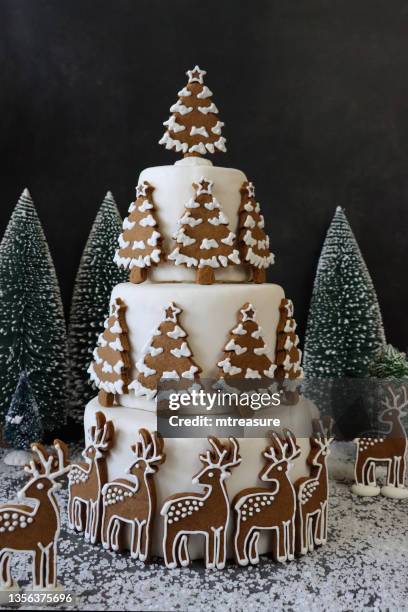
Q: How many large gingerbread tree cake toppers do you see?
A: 1